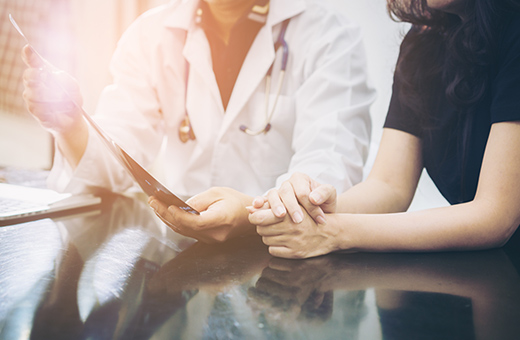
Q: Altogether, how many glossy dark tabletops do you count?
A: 1